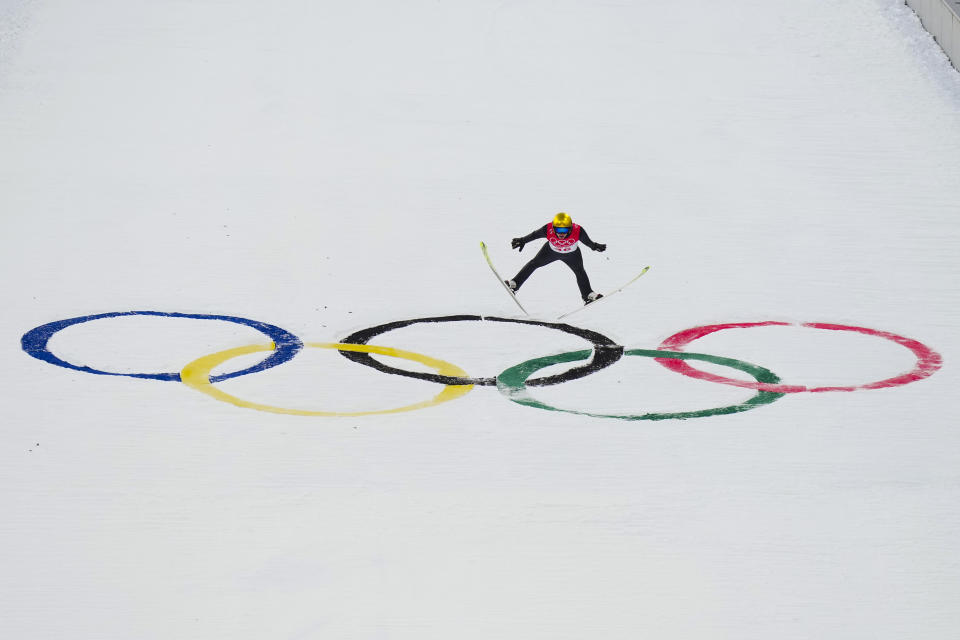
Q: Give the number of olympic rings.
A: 5